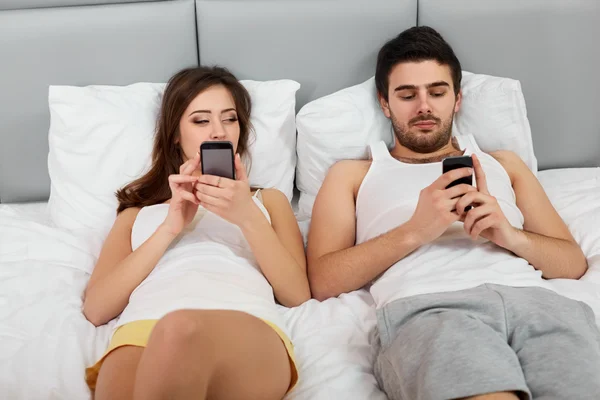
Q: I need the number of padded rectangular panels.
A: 3